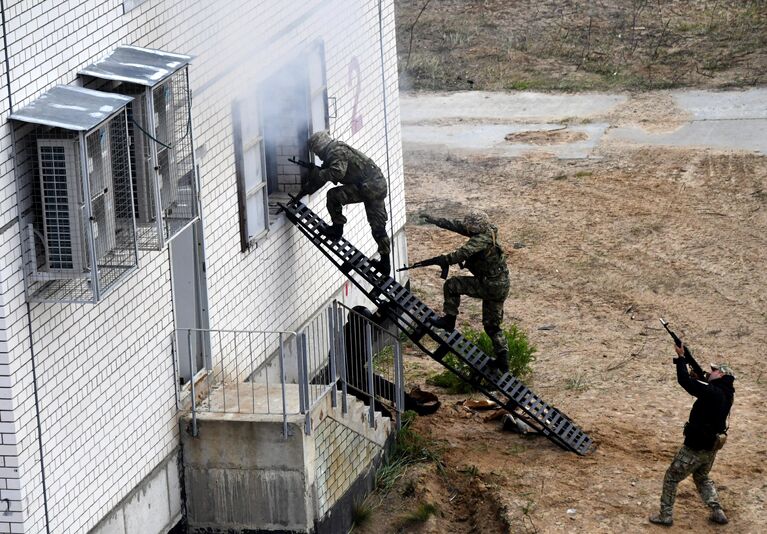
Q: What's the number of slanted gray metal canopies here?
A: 2